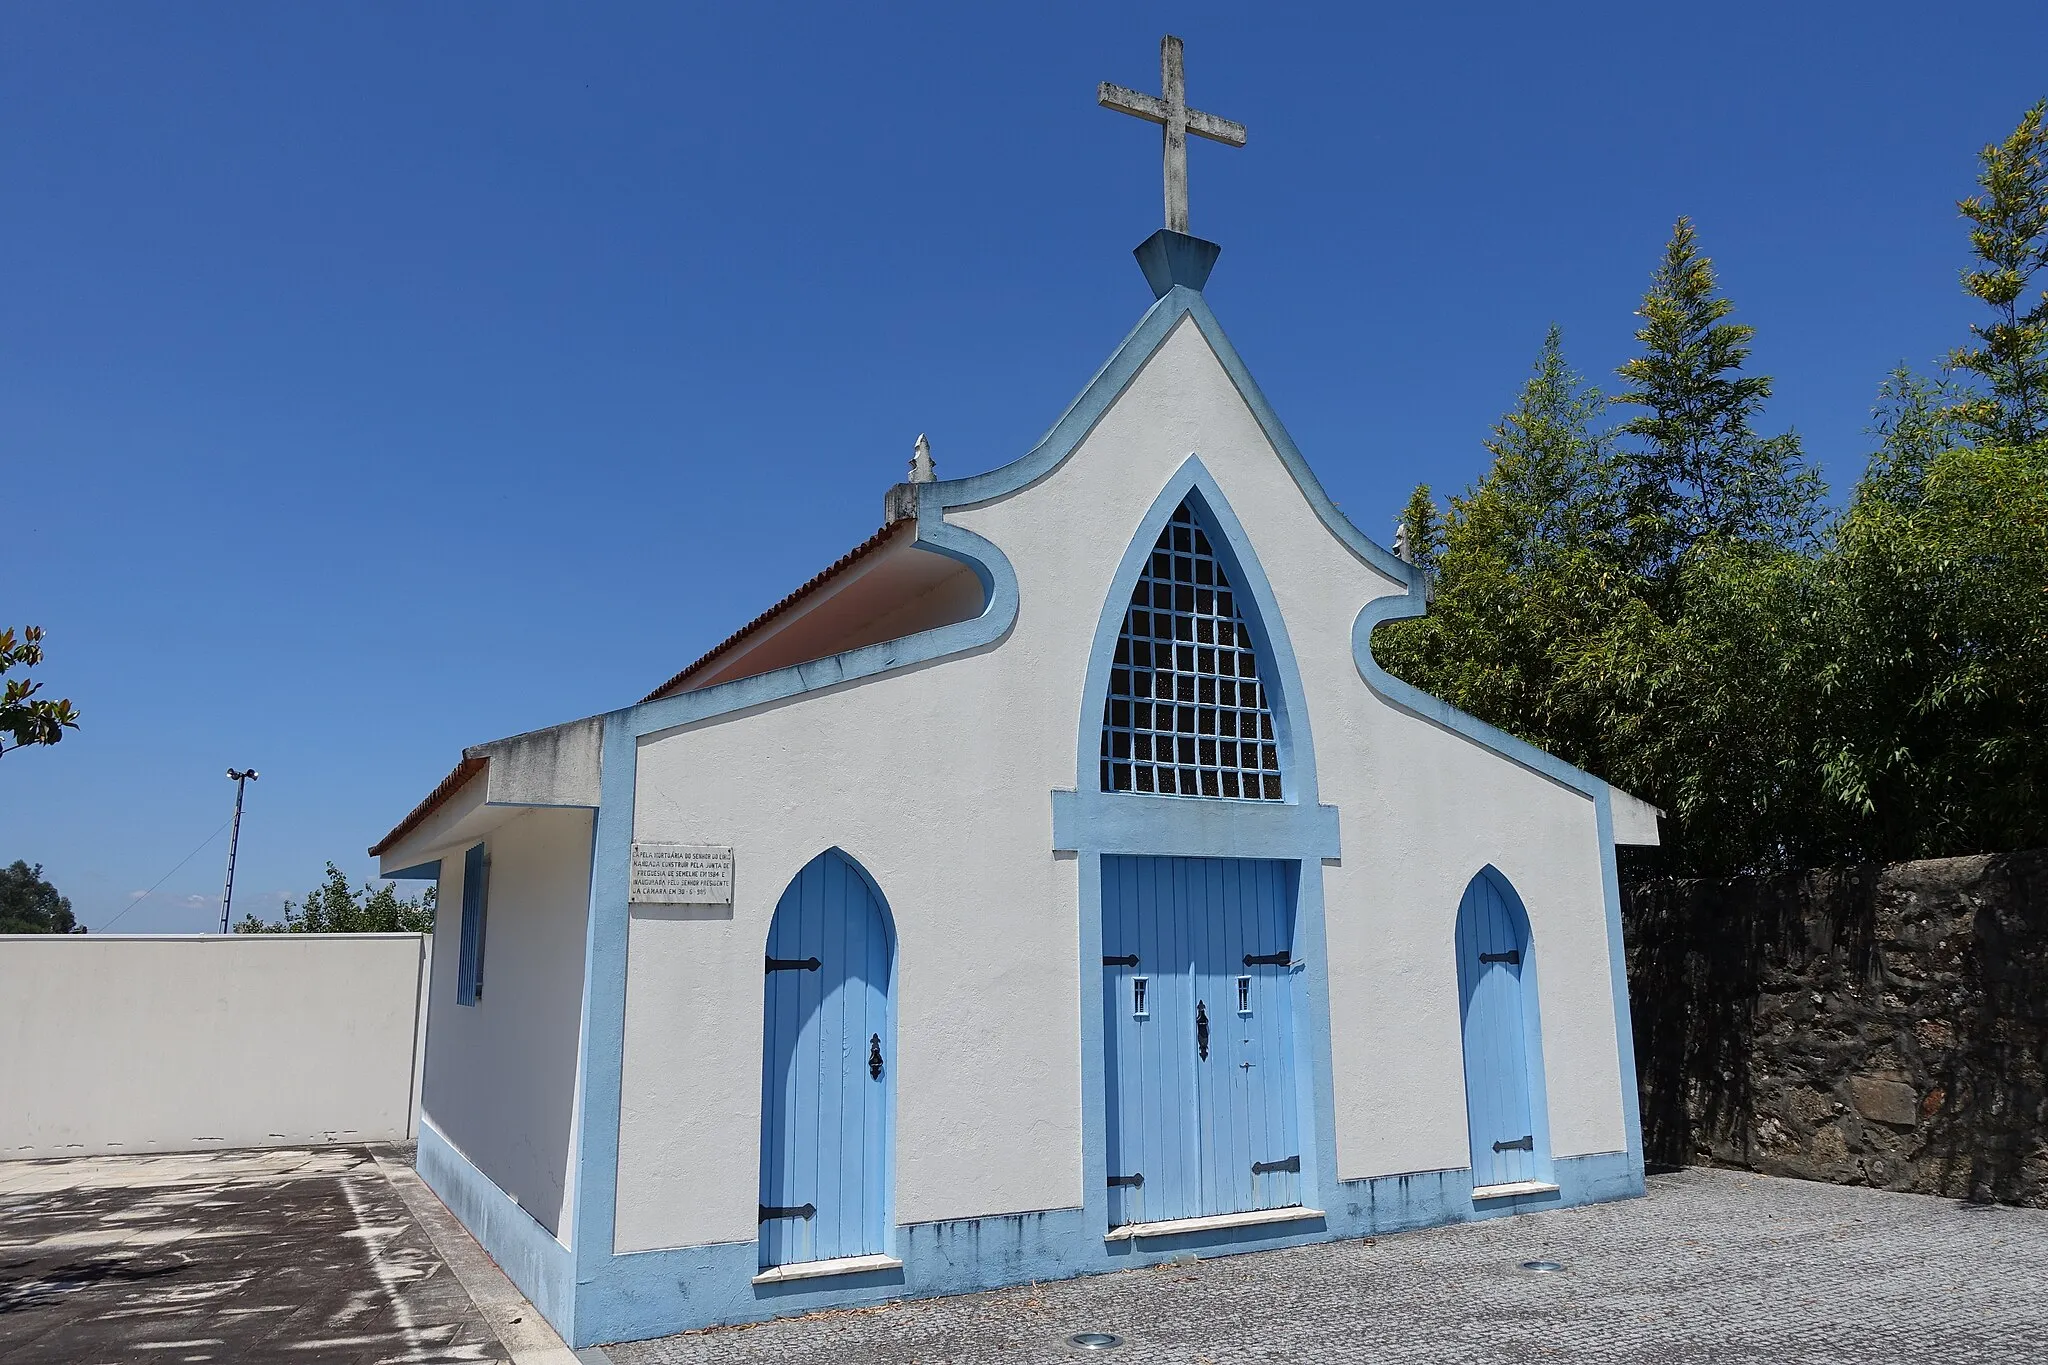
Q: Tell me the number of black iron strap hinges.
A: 8